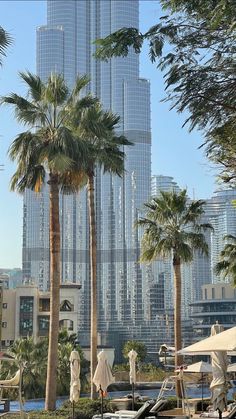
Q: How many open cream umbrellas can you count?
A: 3